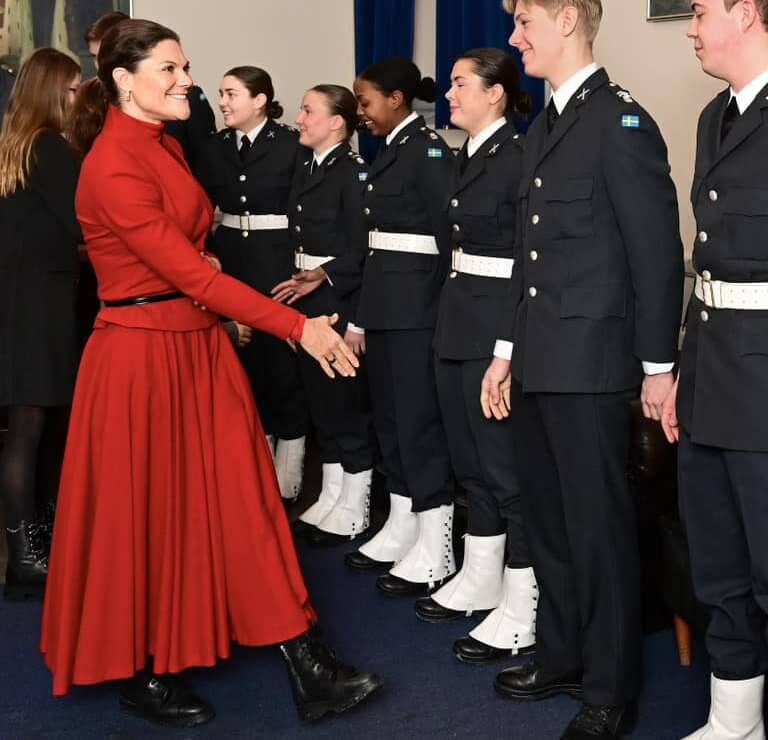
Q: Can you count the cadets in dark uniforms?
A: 6